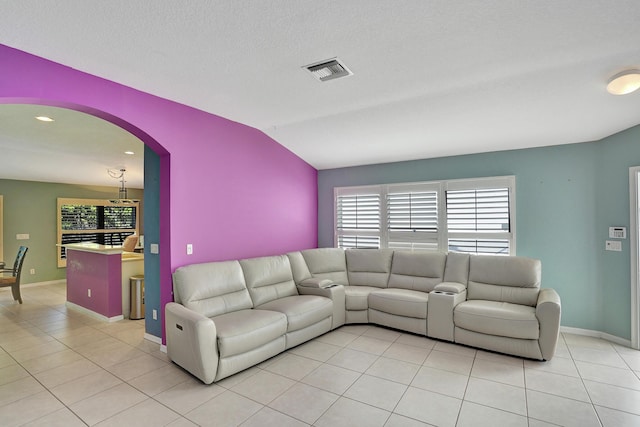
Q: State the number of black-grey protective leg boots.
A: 0